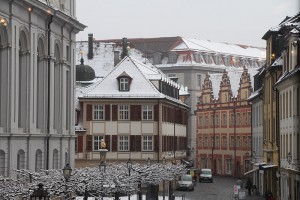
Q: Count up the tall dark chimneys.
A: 2